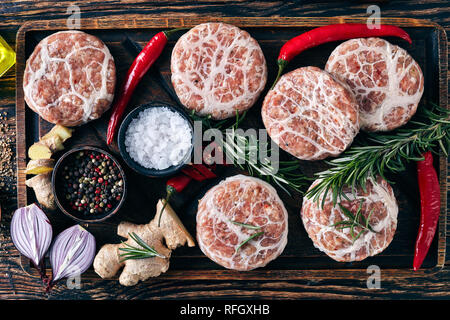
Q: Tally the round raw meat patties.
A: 6